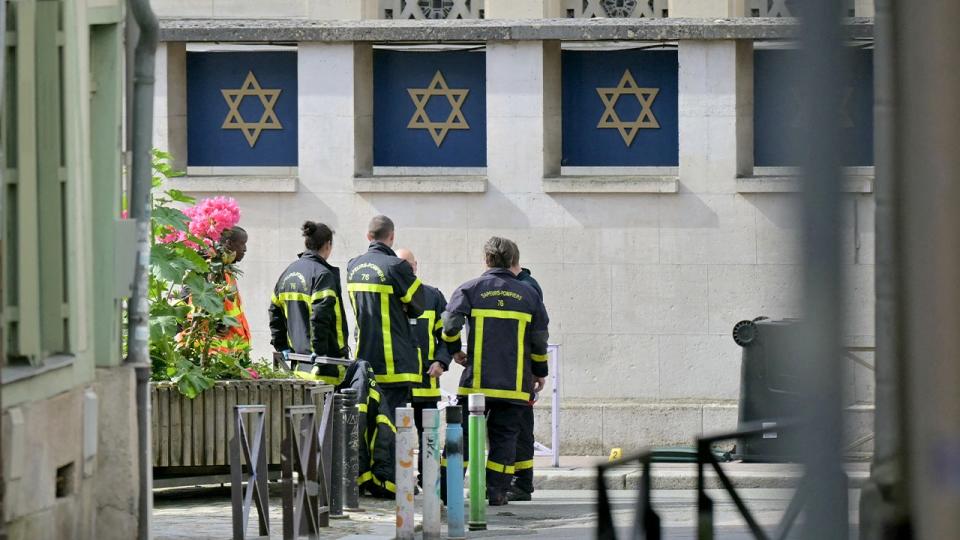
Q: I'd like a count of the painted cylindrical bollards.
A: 4